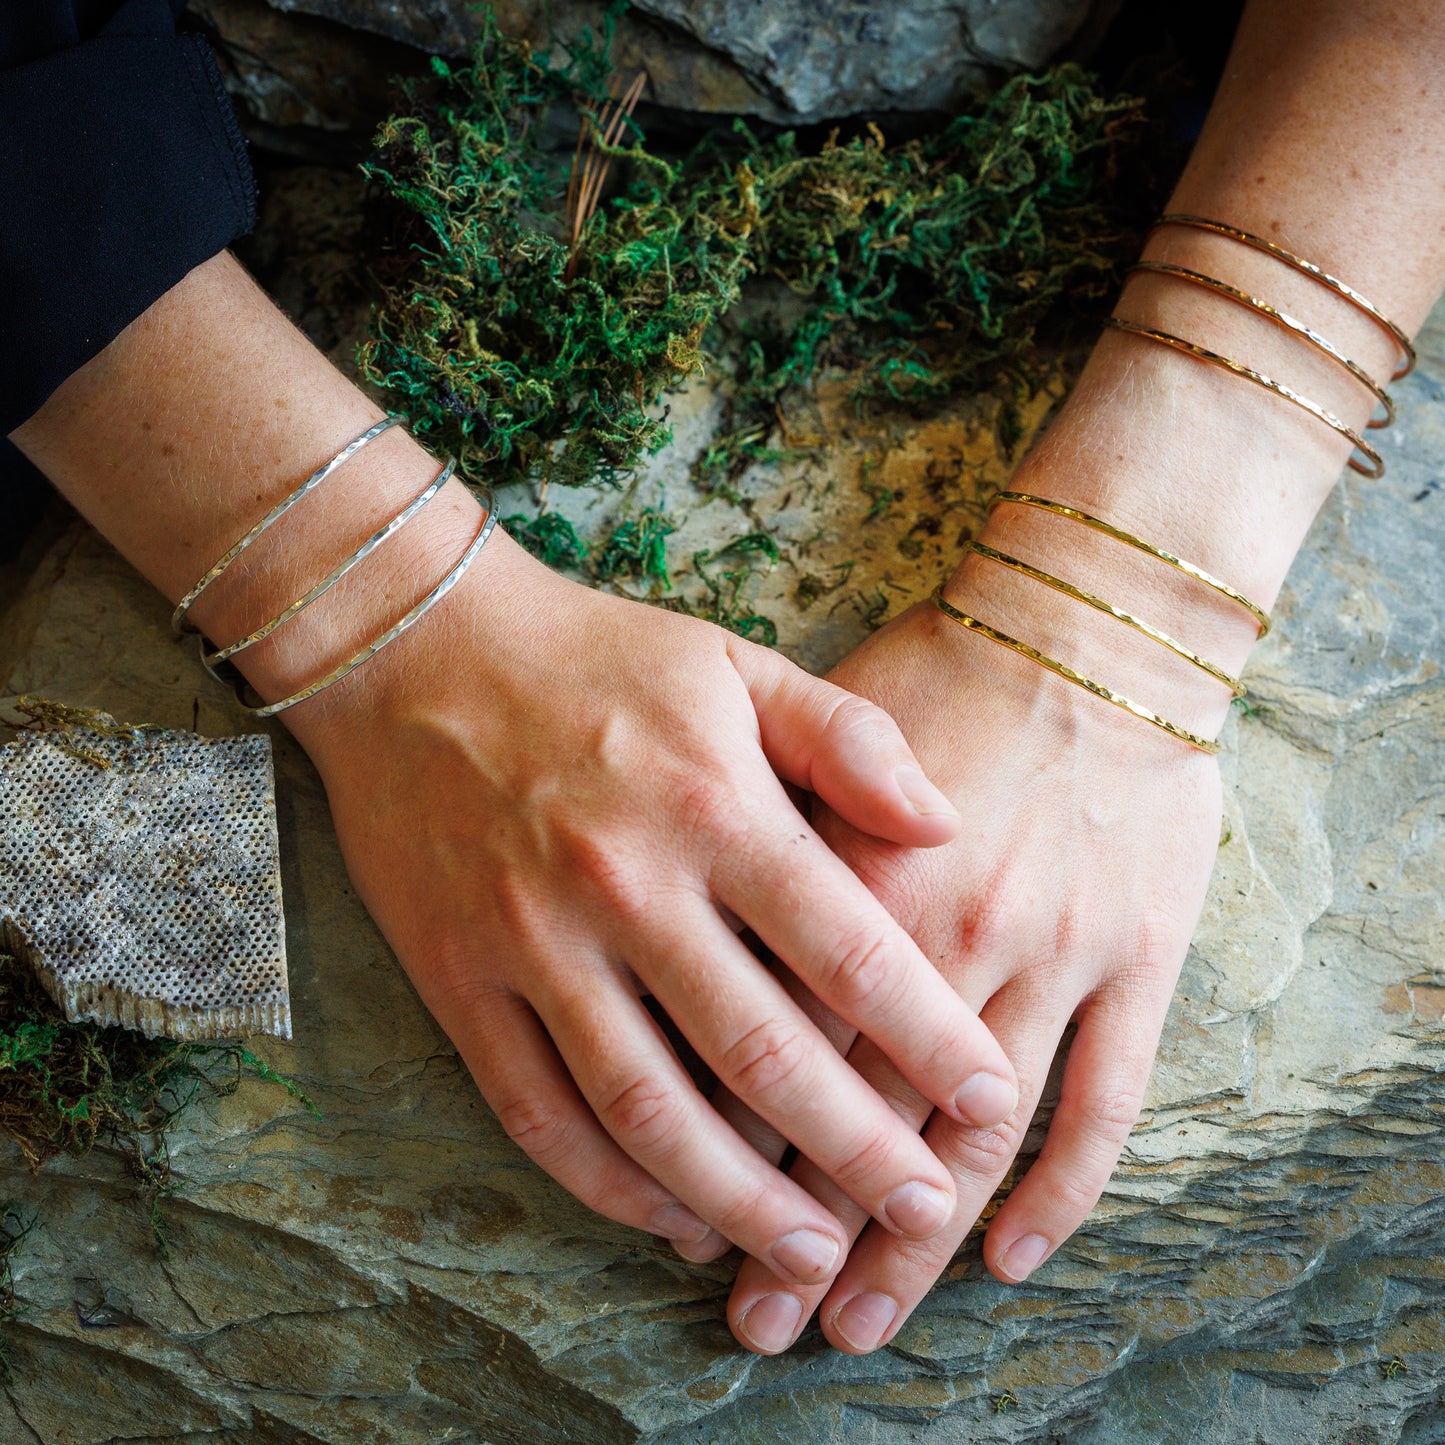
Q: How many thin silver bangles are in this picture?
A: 3